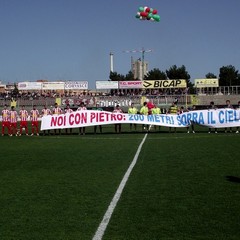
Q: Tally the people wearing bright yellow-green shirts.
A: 3